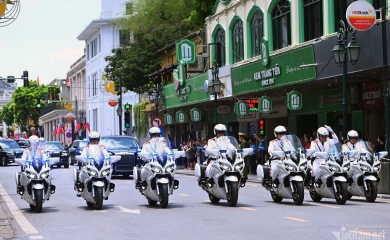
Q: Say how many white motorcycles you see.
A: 7